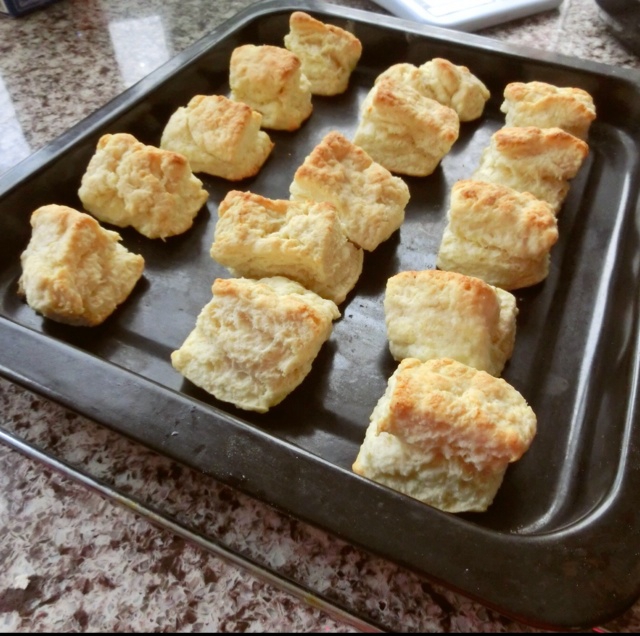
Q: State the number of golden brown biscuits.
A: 15